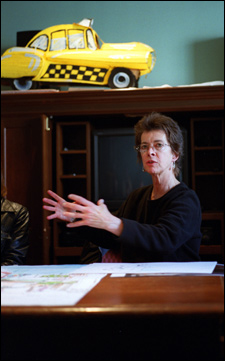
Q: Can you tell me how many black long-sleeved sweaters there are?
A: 1